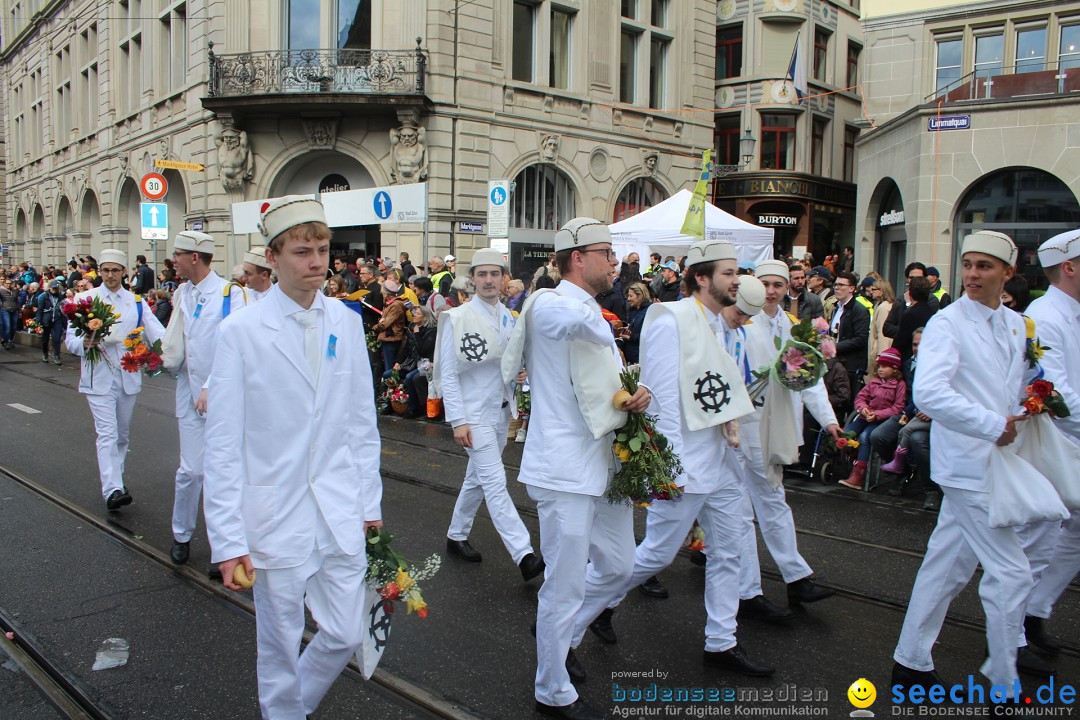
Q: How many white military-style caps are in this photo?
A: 11